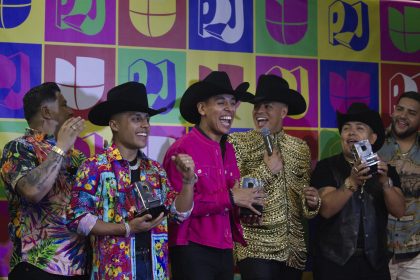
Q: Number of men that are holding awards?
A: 3